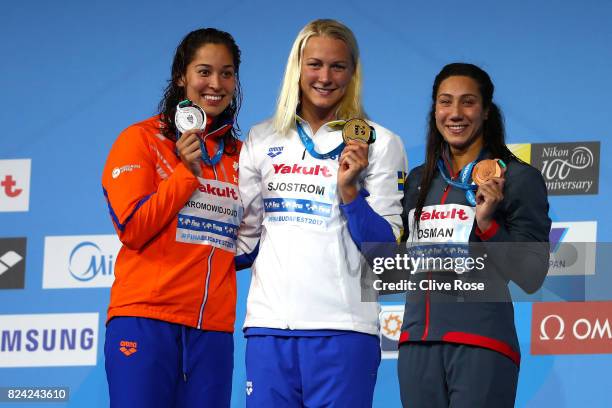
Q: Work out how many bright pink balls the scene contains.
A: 0